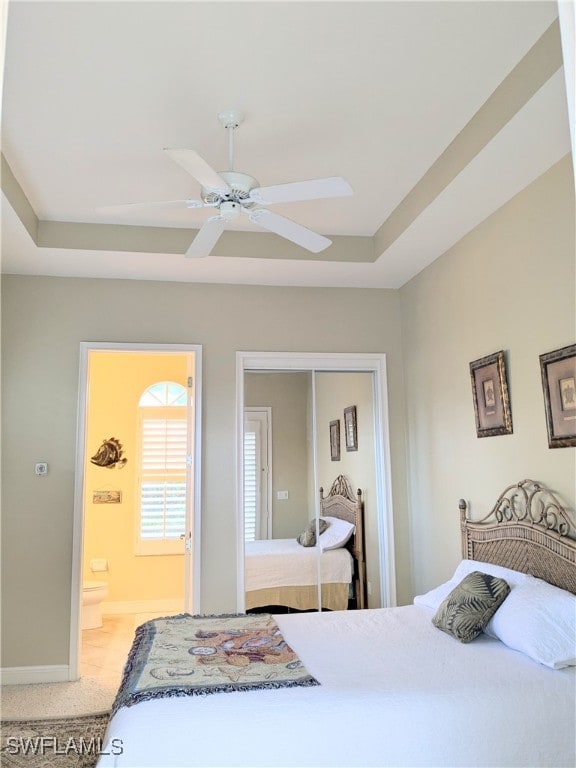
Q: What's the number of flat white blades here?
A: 5